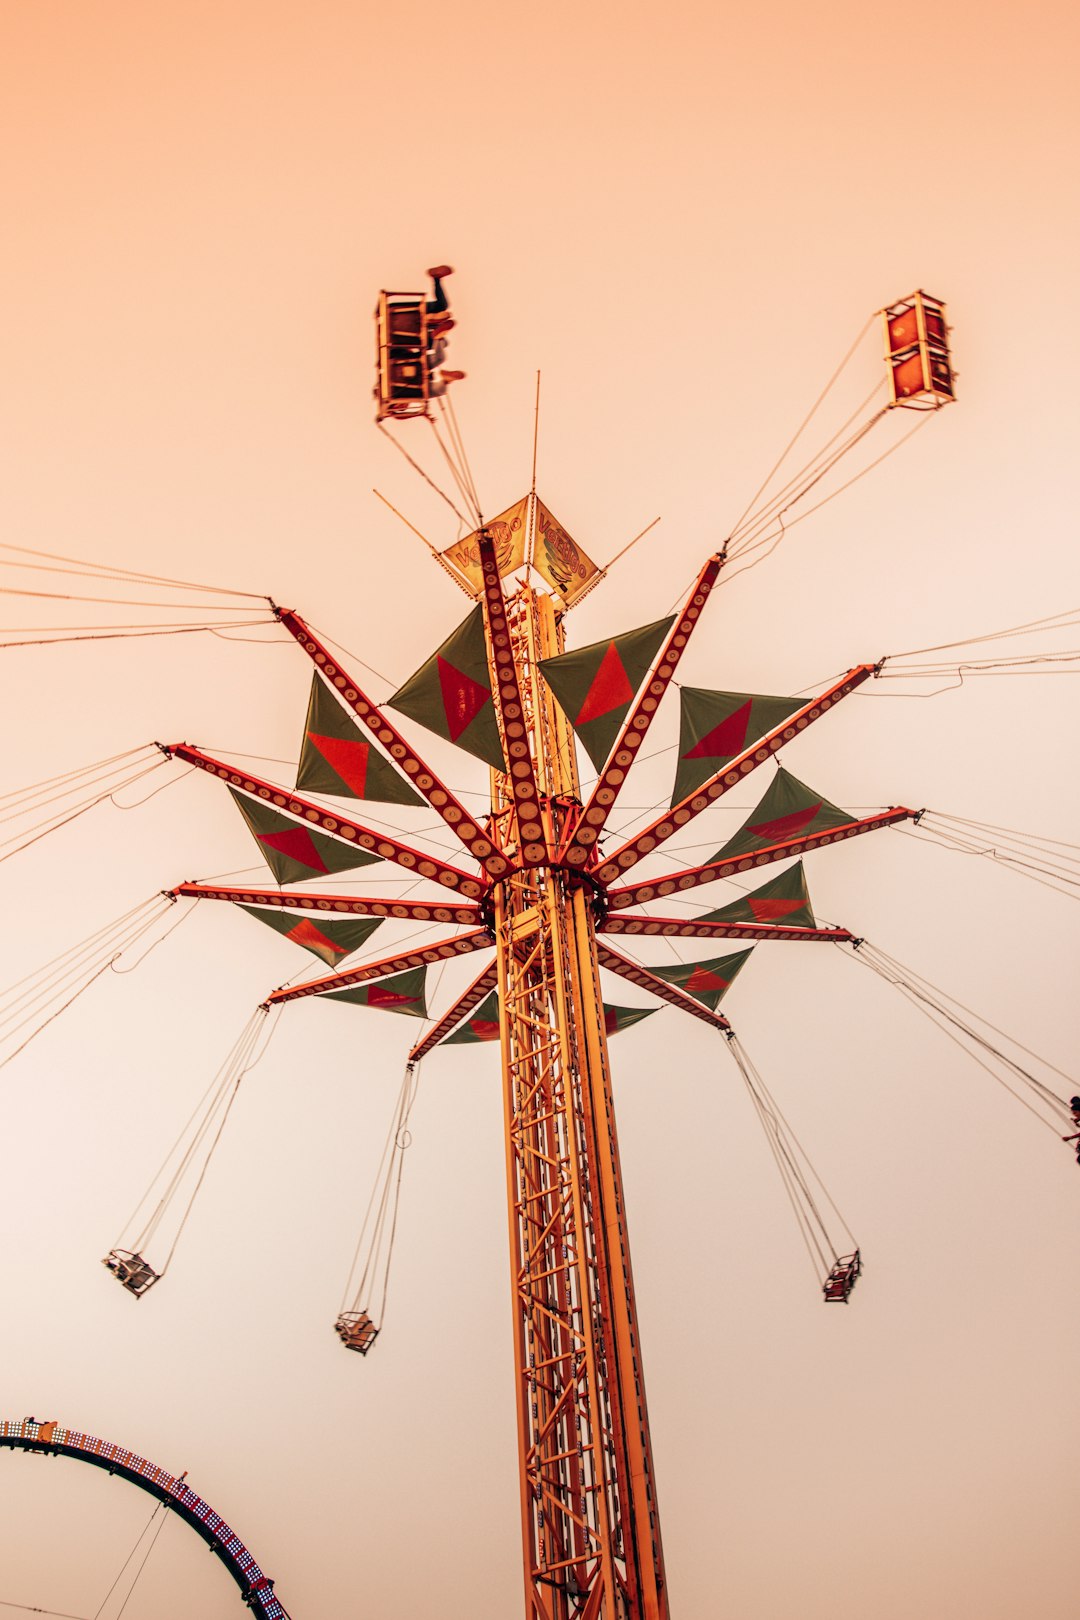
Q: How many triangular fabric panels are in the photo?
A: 12